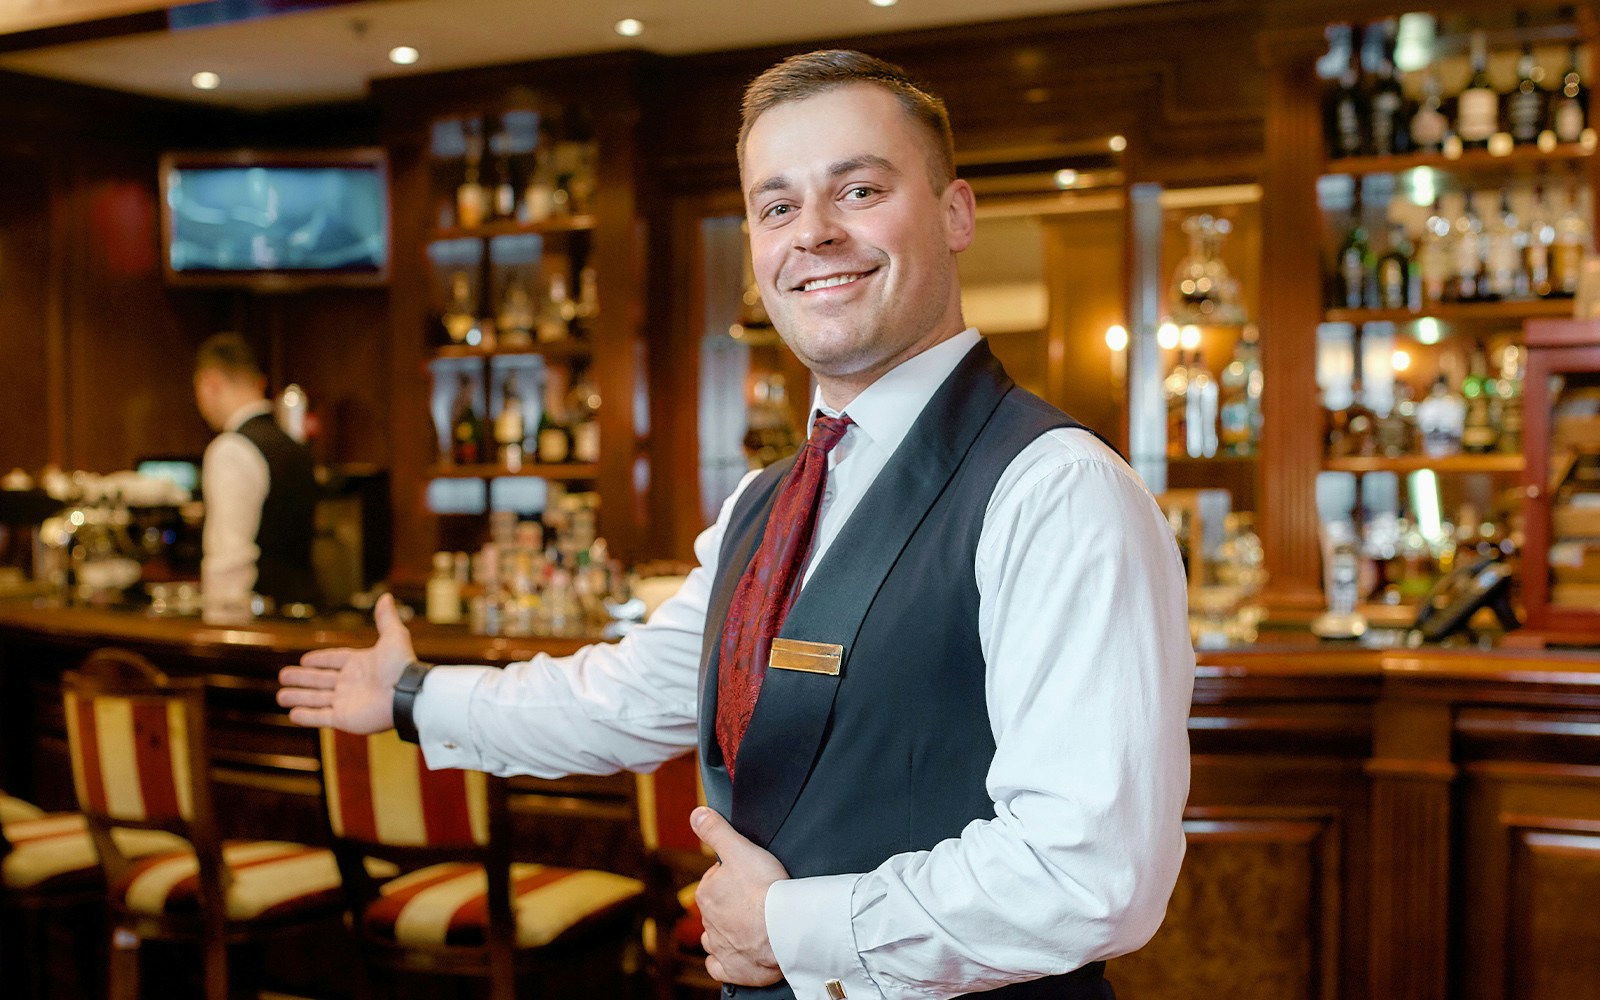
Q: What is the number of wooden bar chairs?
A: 4